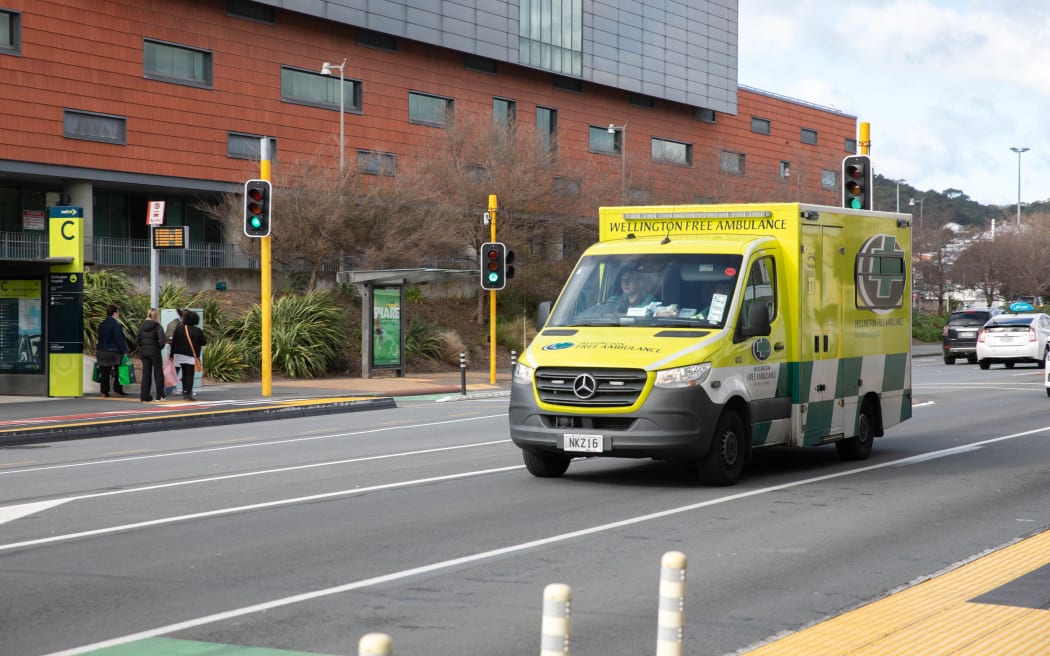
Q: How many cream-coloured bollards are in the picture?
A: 3